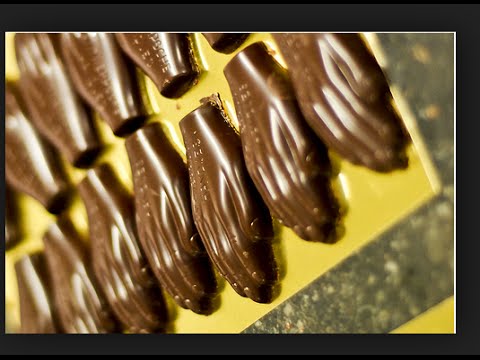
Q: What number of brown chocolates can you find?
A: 13